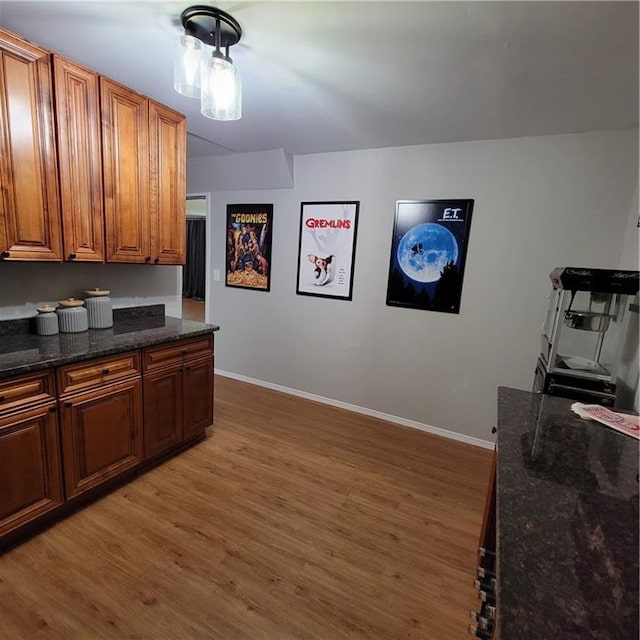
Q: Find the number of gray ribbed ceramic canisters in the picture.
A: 3